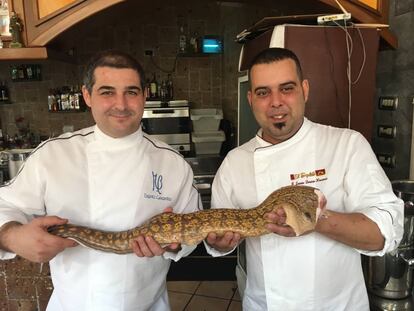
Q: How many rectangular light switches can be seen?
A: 3